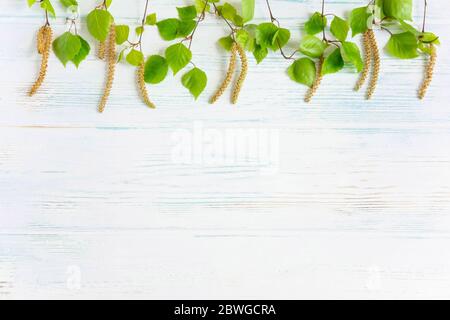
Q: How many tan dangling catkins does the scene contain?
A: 11